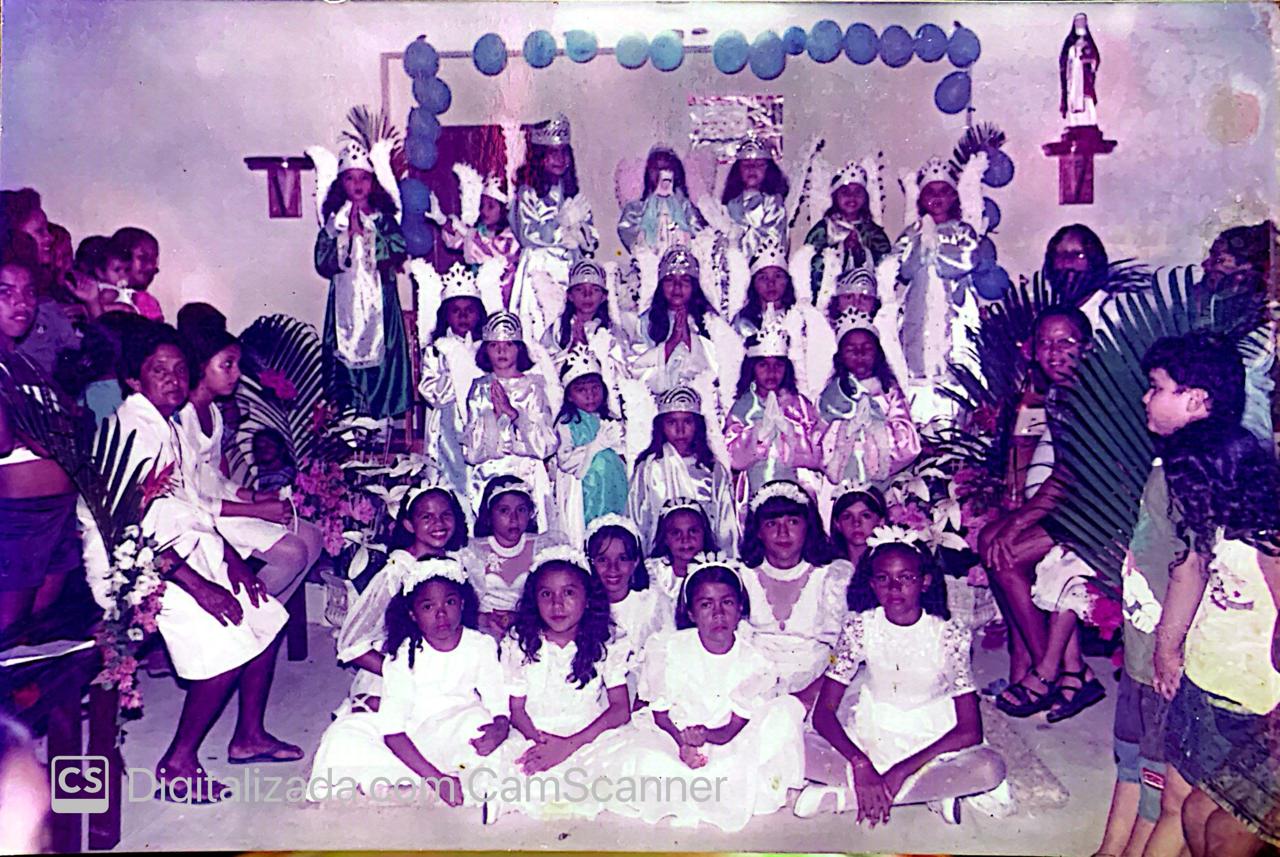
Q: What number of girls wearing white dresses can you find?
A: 10